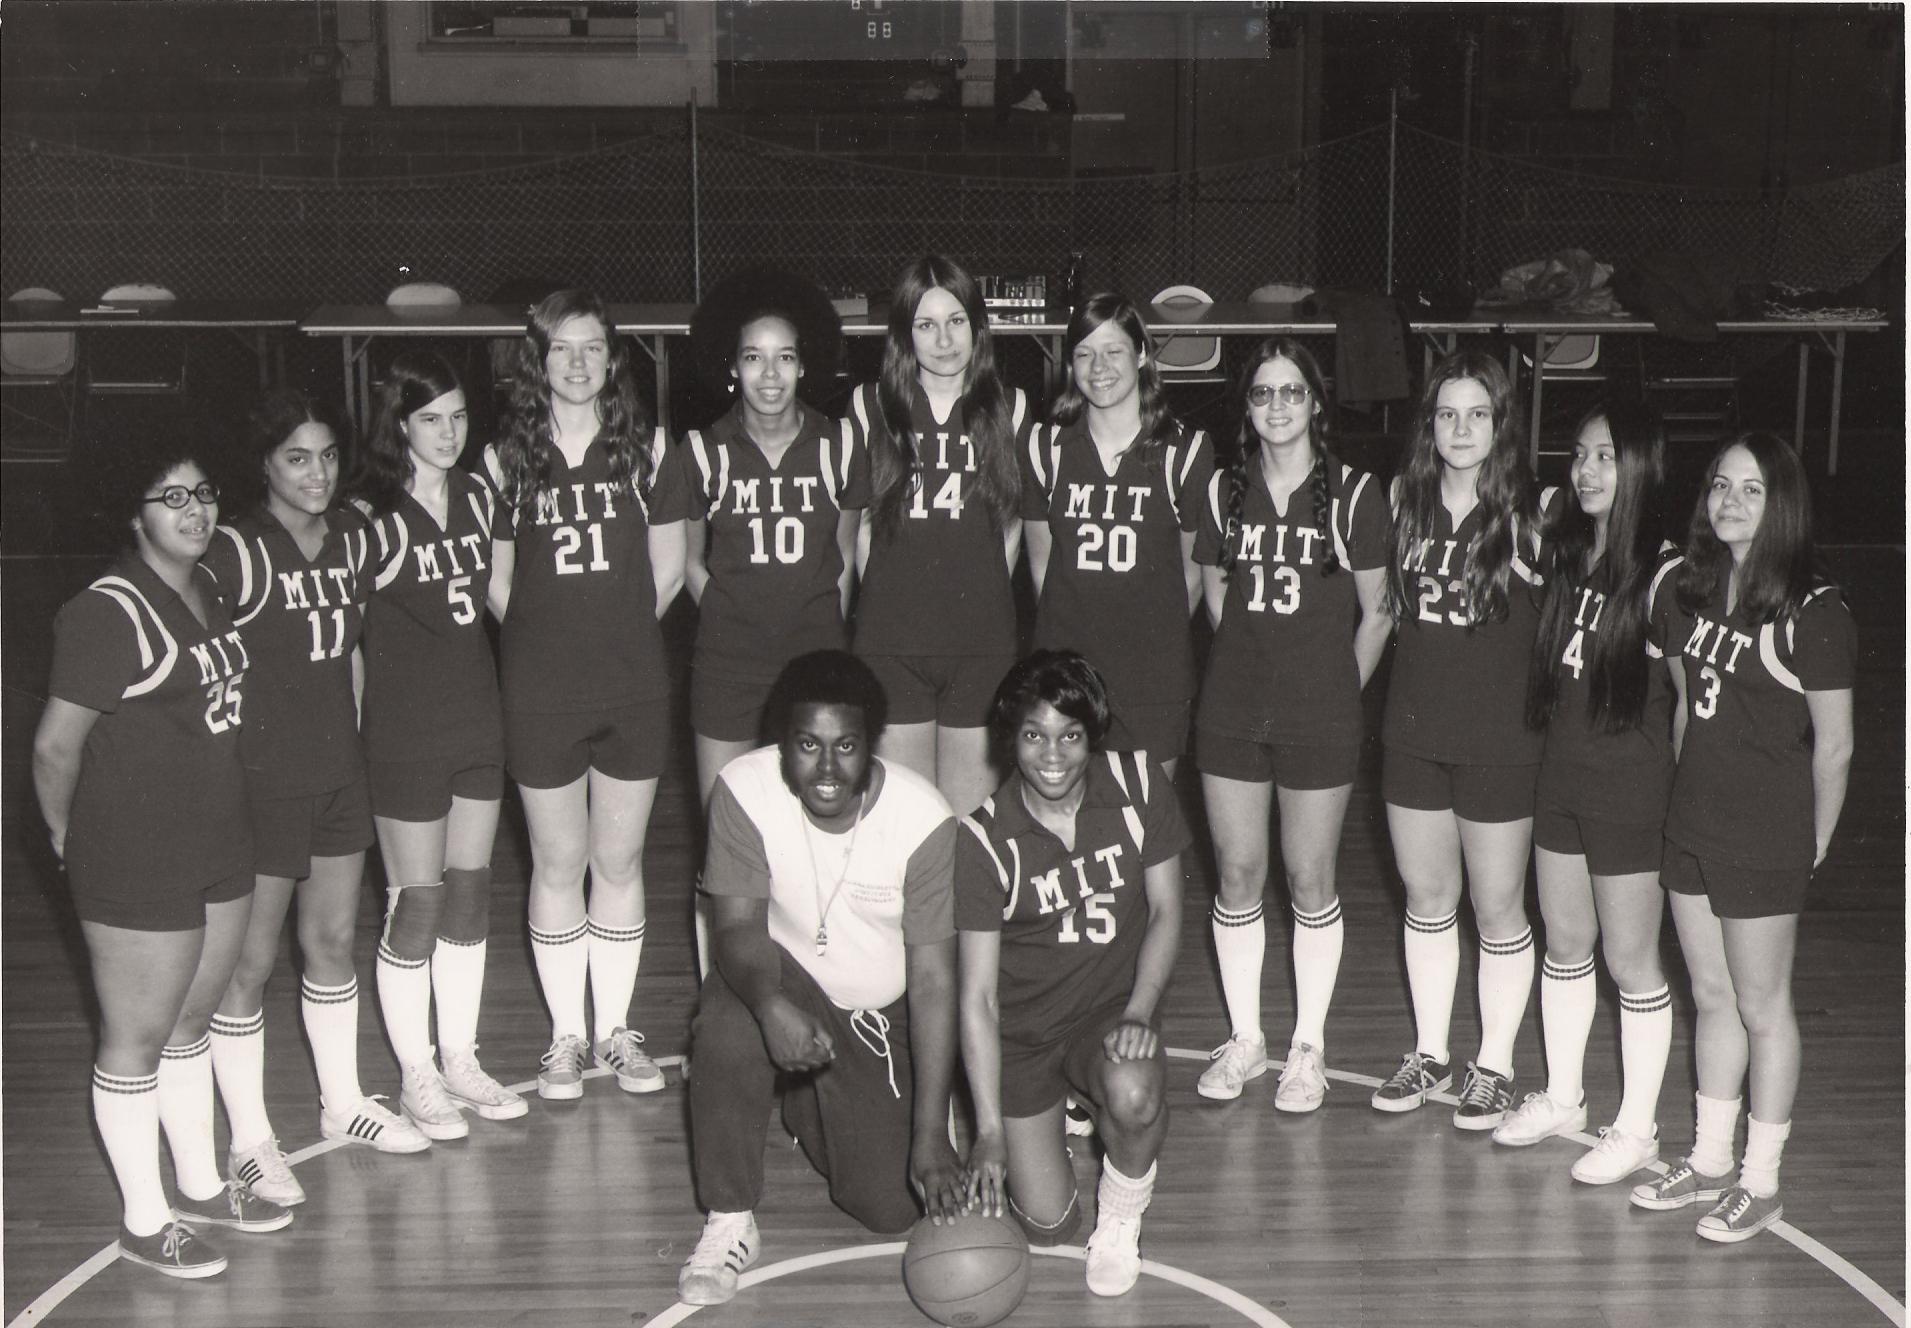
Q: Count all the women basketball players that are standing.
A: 11